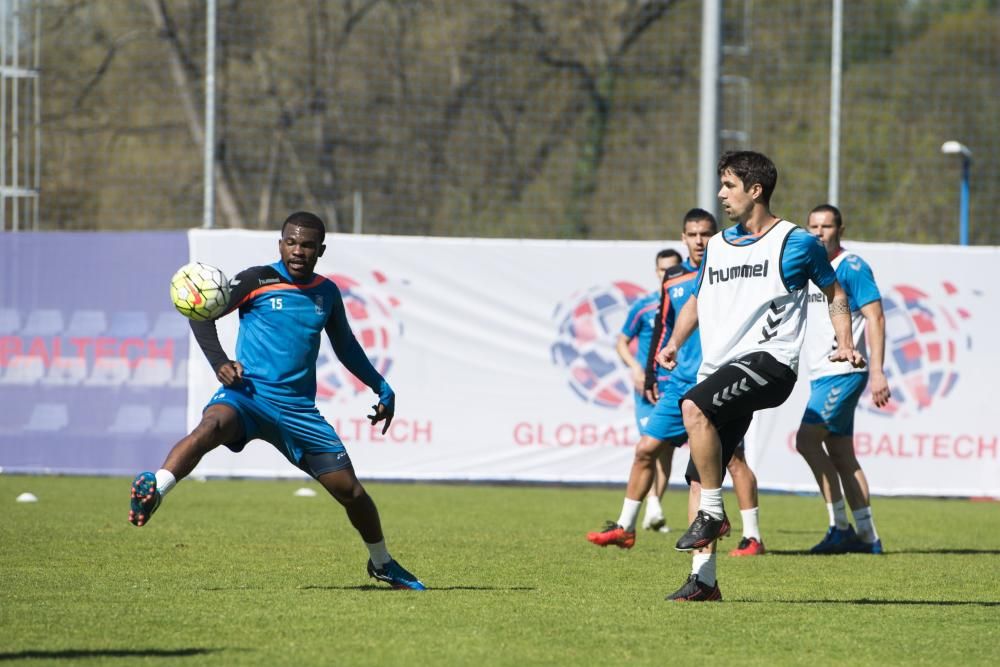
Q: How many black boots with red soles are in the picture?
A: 2